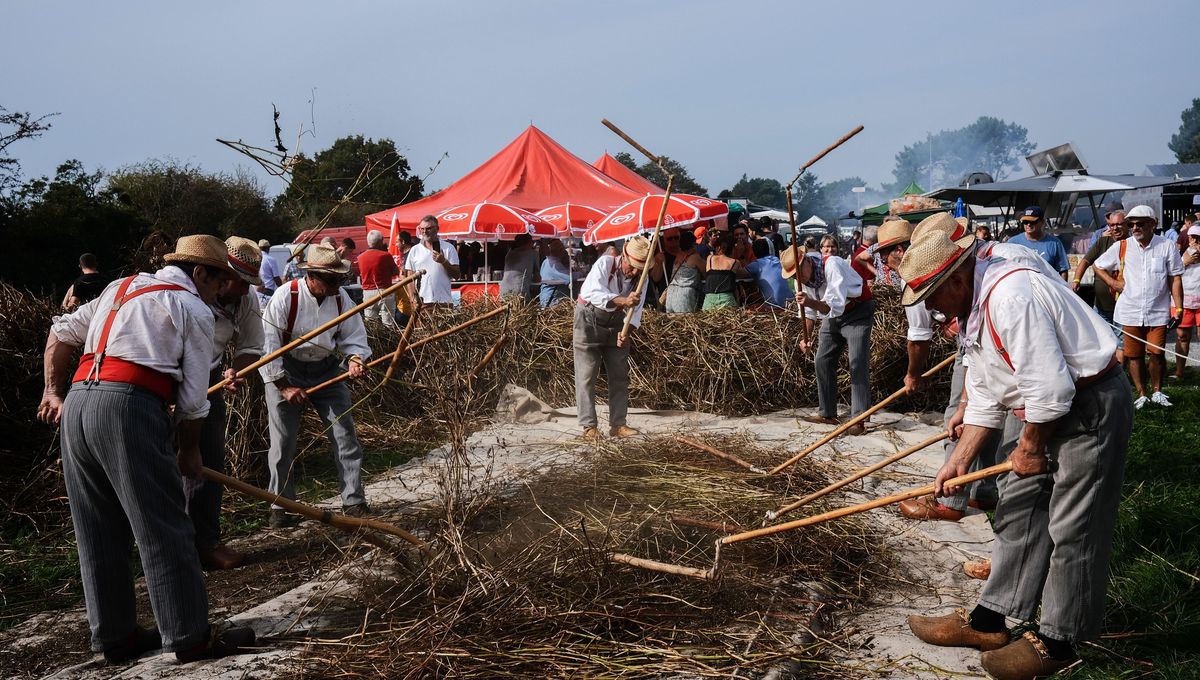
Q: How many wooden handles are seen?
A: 8